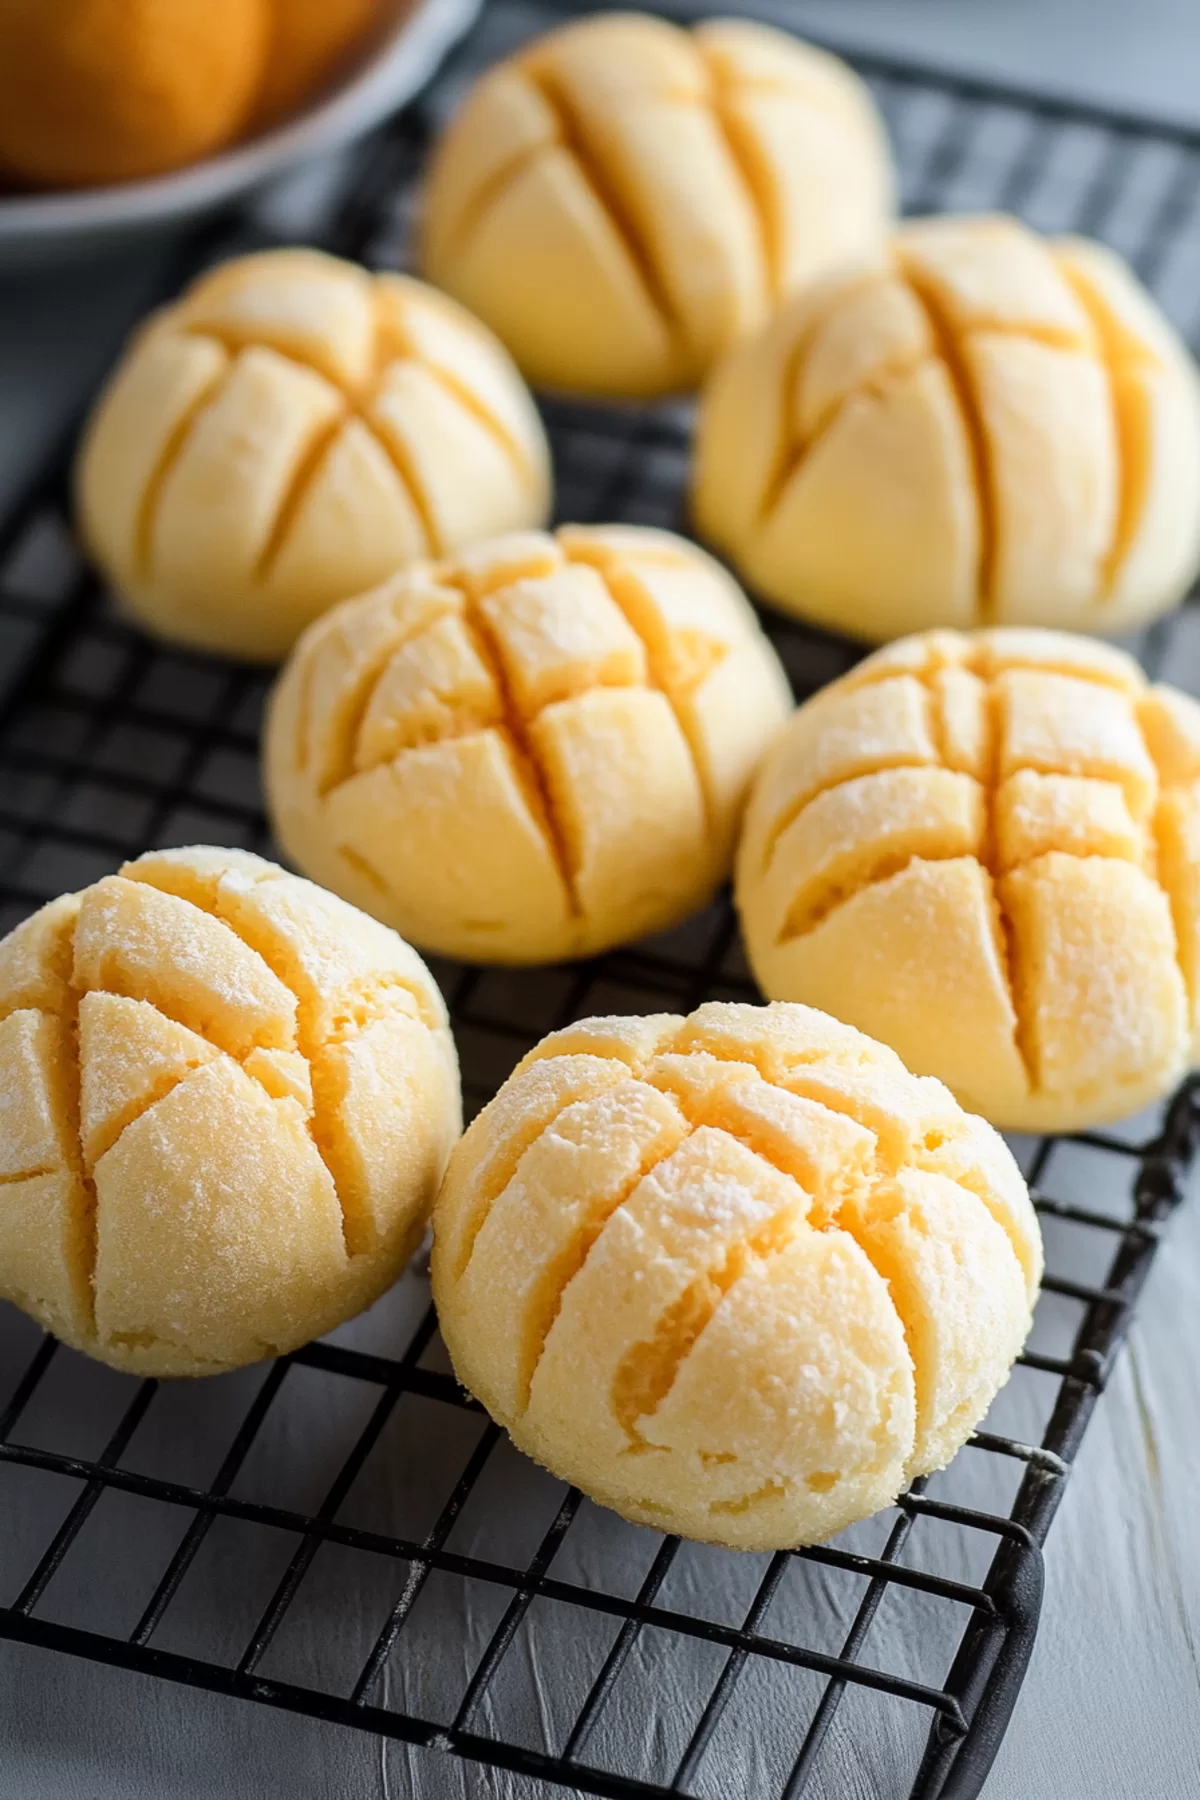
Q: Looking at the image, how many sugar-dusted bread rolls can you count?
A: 7